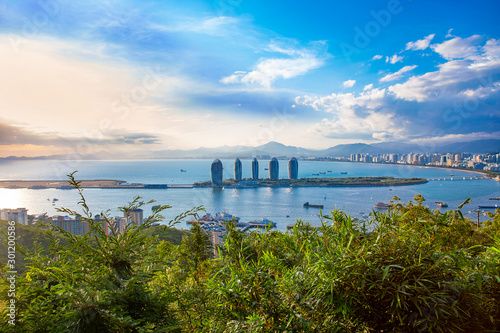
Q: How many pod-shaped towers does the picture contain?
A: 5